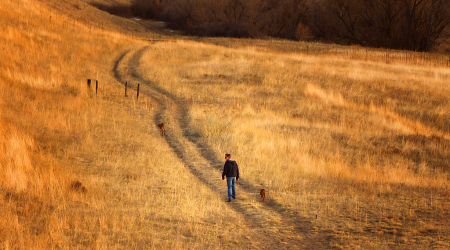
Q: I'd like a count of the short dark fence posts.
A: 4